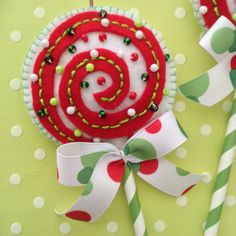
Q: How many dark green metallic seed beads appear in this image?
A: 11